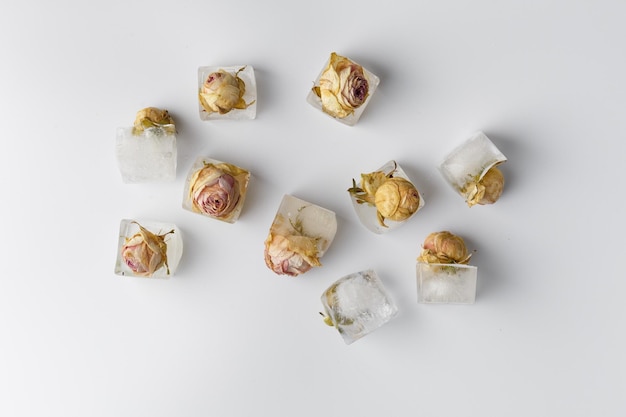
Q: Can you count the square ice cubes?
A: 10